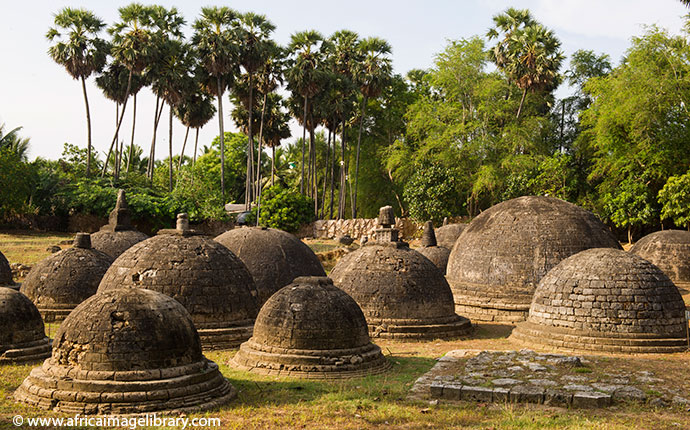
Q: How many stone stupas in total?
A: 14